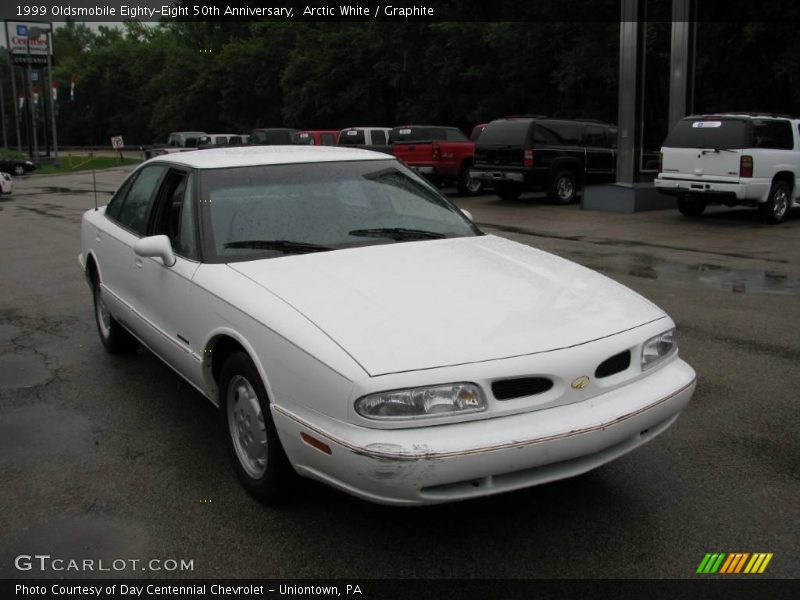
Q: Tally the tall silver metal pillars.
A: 2